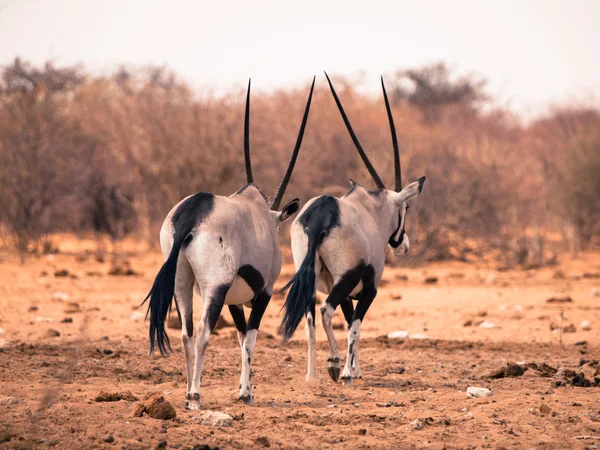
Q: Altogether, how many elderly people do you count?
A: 0